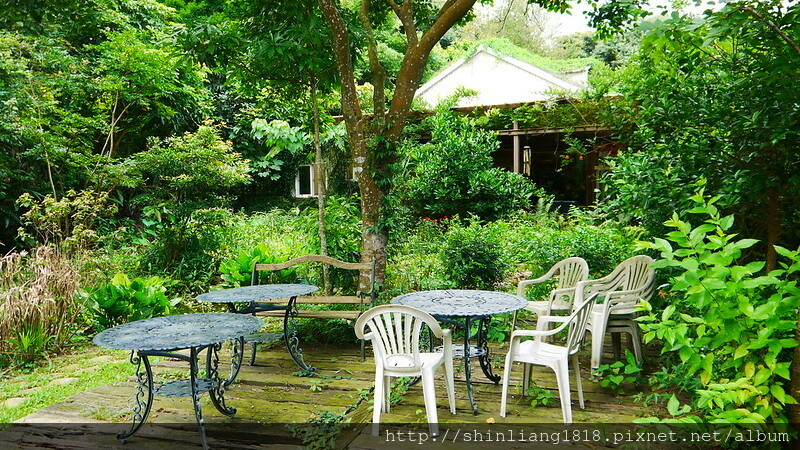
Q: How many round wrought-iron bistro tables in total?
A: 3